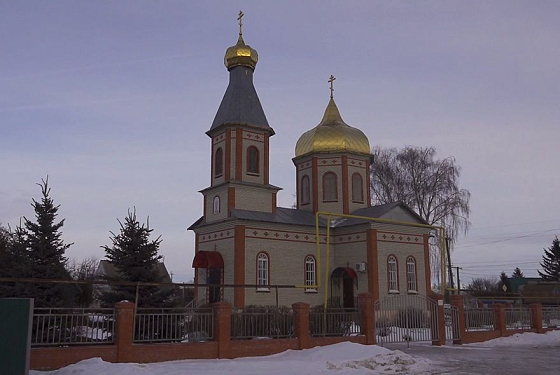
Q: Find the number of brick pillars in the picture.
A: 8